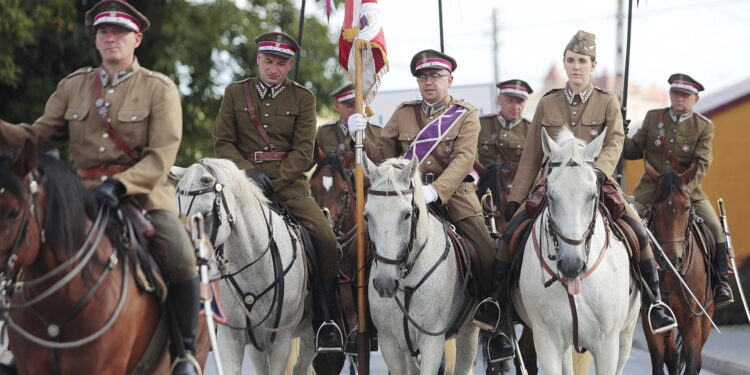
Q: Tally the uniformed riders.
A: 7